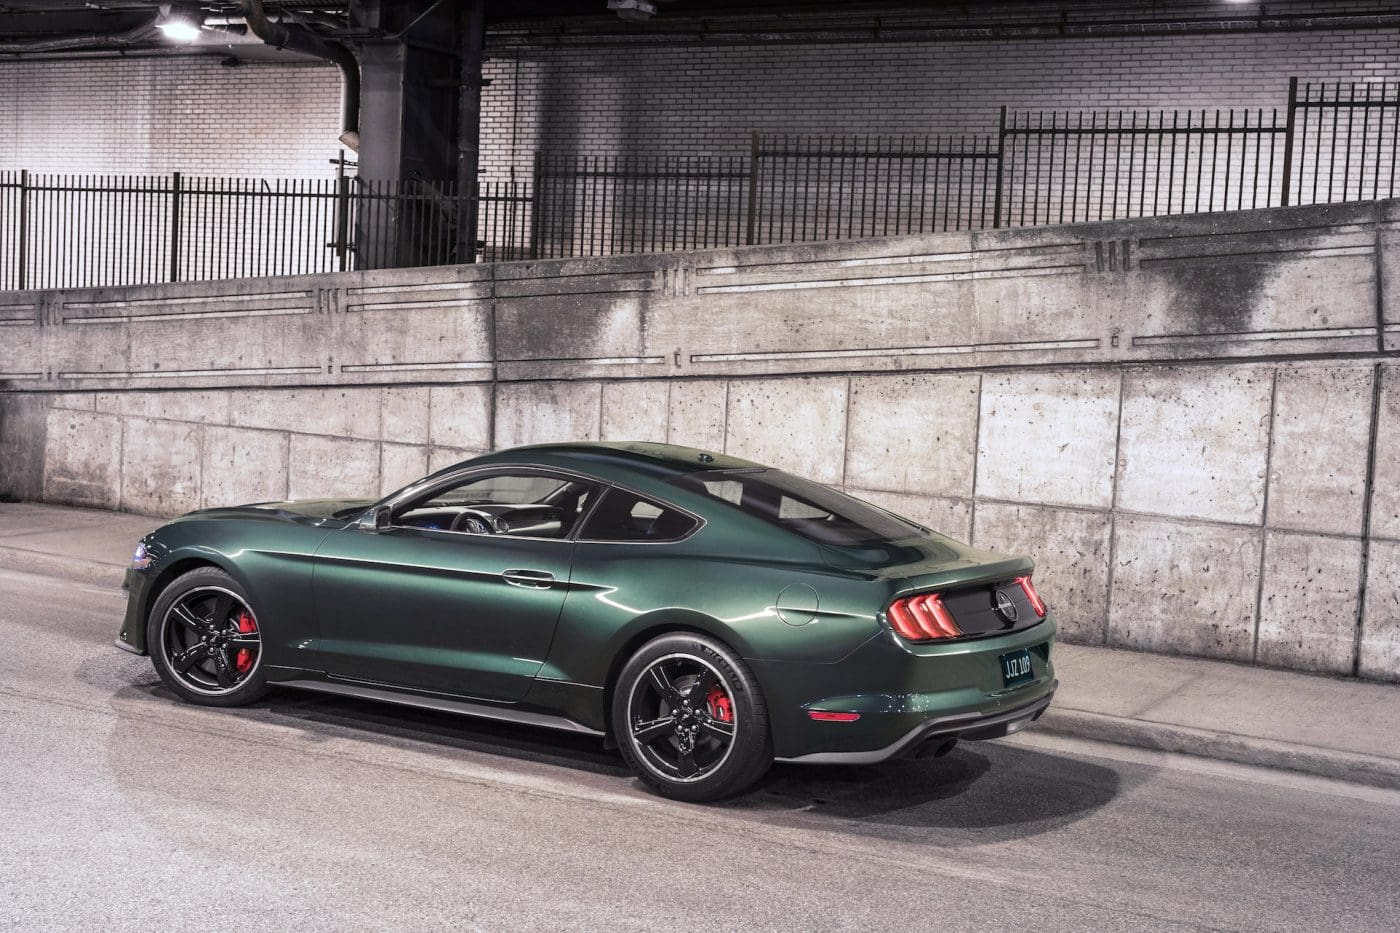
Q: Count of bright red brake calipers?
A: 2